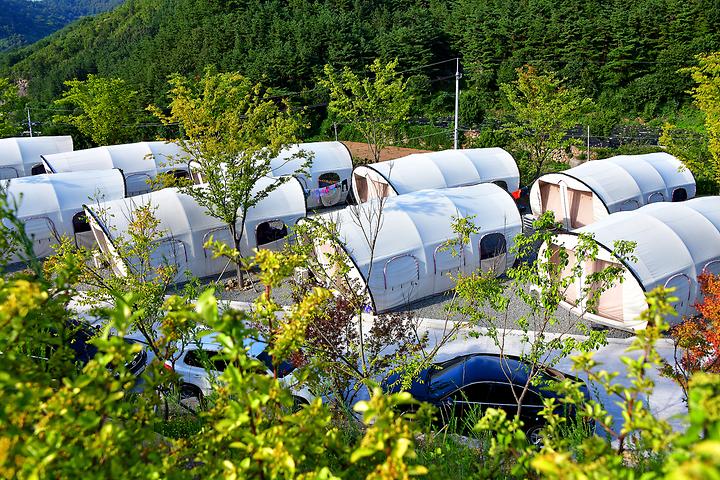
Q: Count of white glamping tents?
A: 9